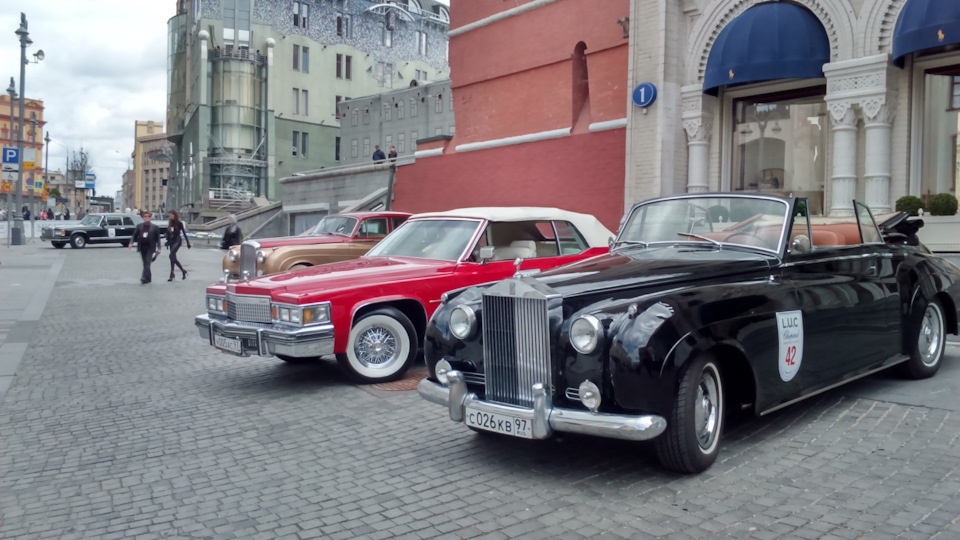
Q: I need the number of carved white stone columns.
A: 3